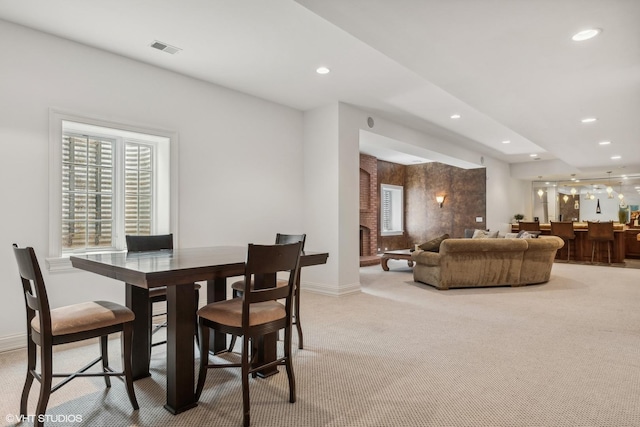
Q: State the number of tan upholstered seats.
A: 4